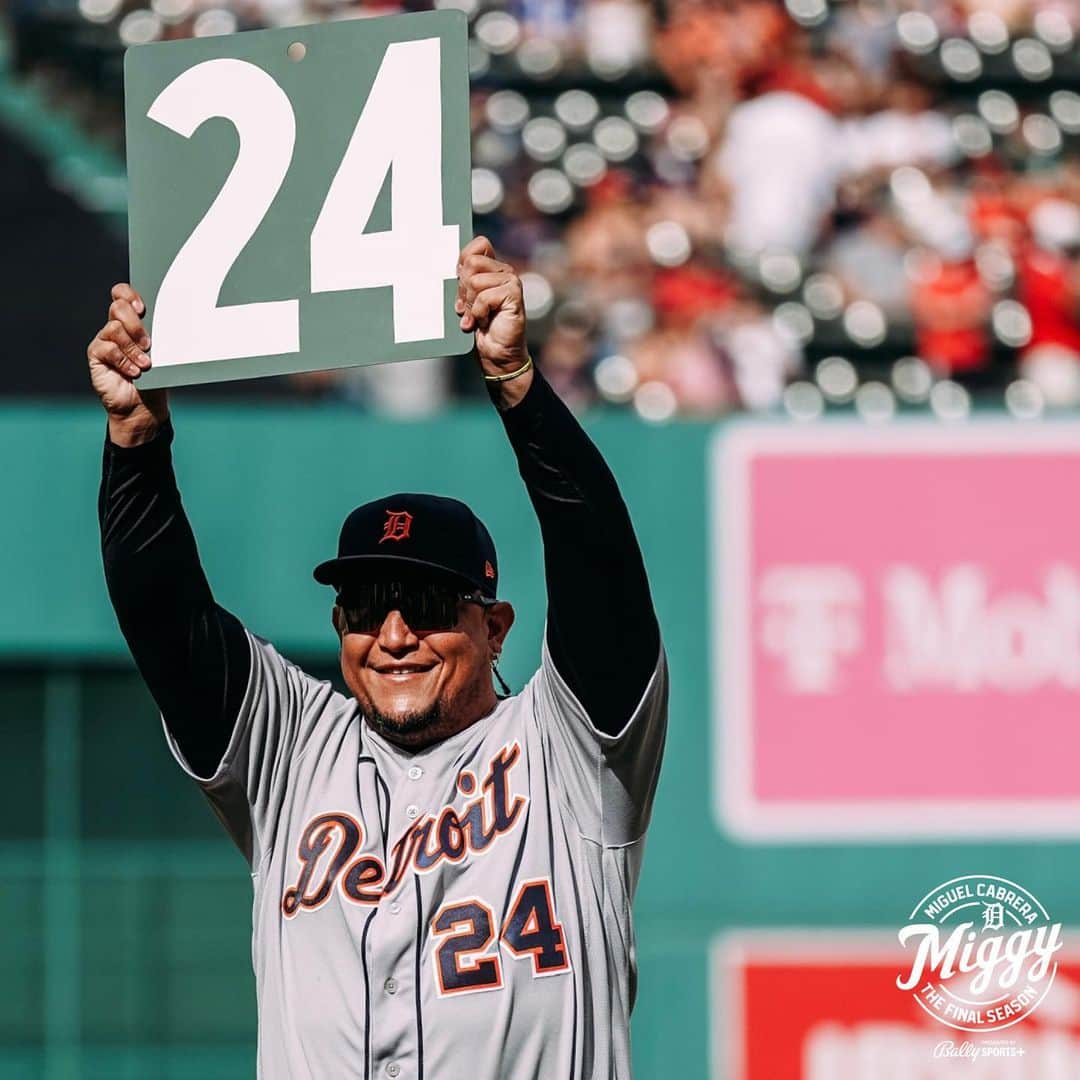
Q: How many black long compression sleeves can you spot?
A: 2